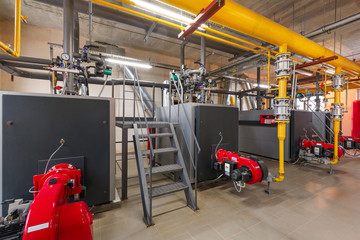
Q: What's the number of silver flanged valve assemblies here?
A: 4